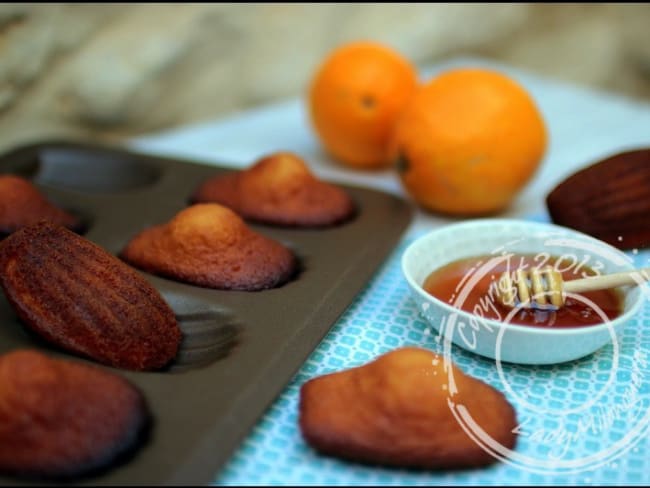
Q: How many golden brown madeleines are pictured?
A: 7